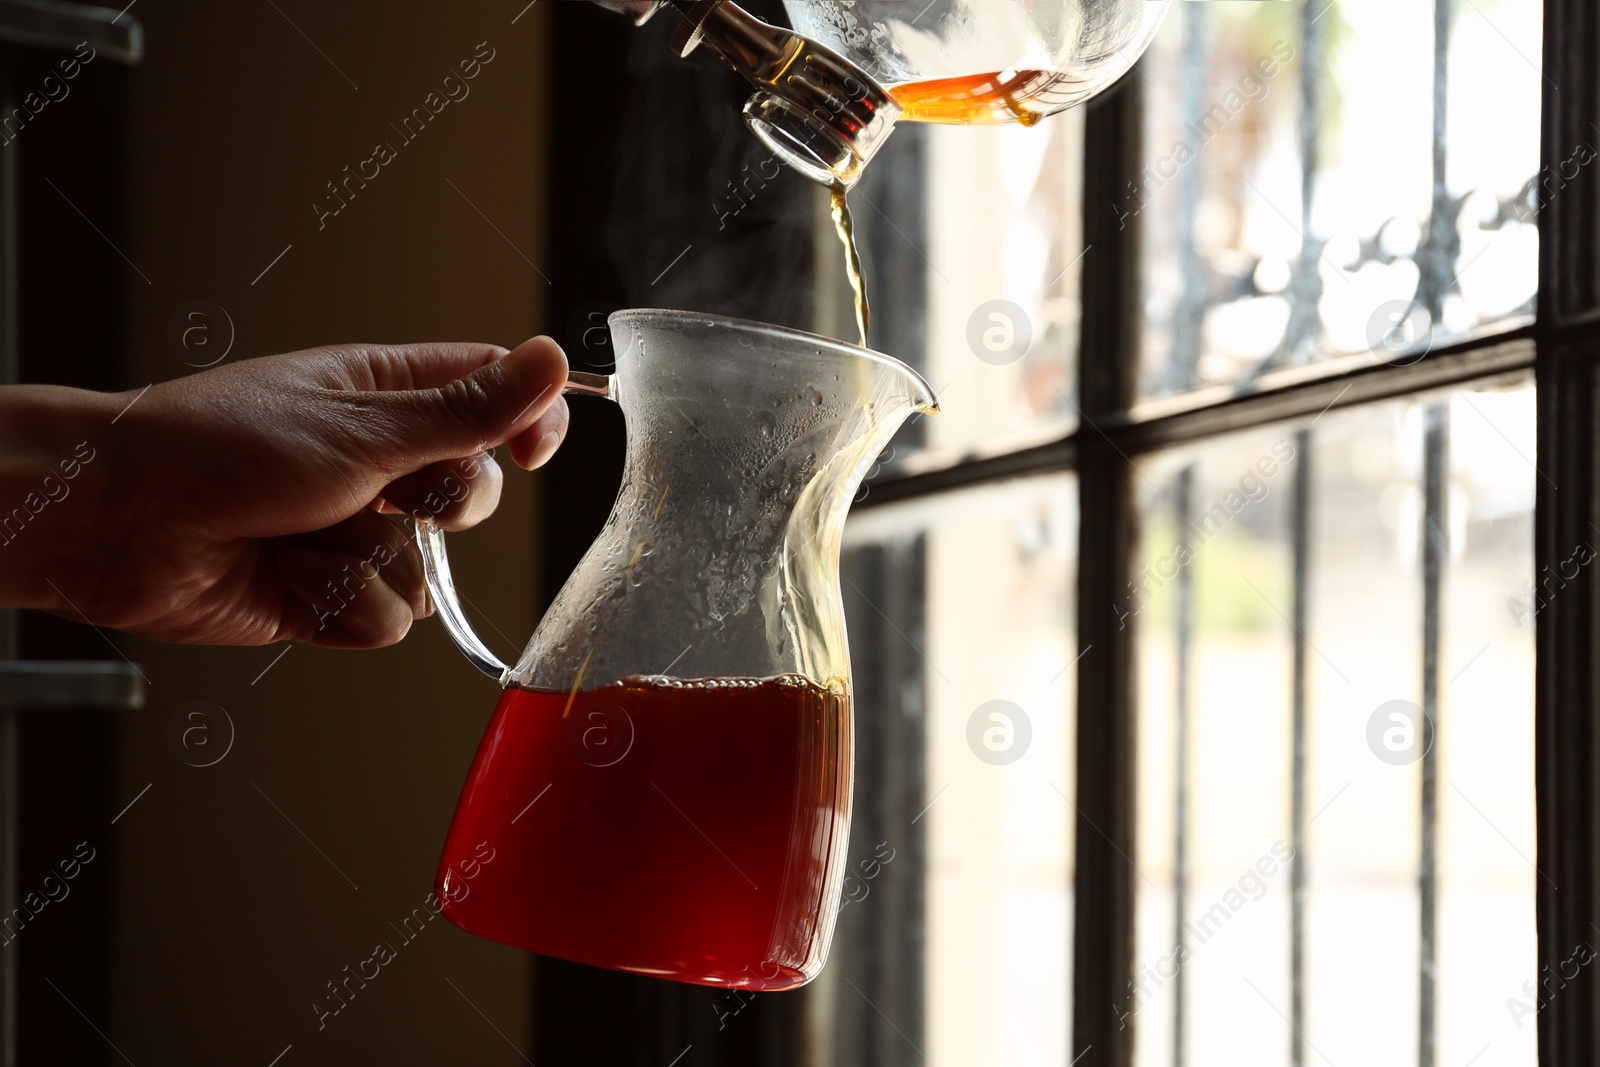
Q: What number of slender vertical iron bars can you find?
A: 3